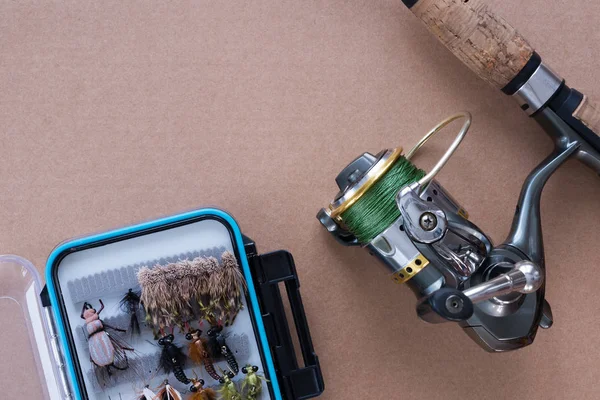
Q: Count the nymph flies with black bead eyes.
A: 6